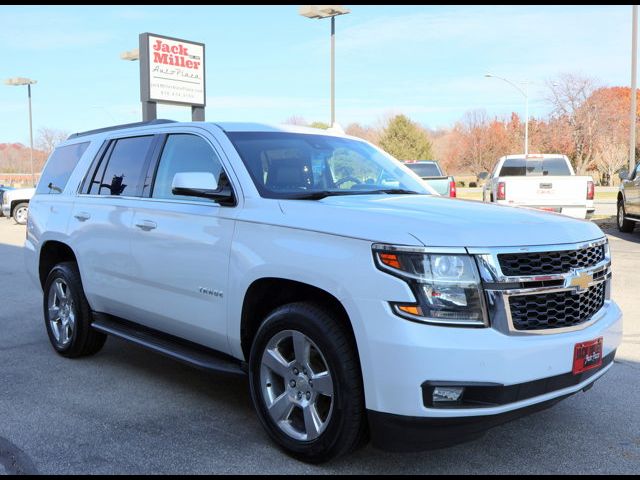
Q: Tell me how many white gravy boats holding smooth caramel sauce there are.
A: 0